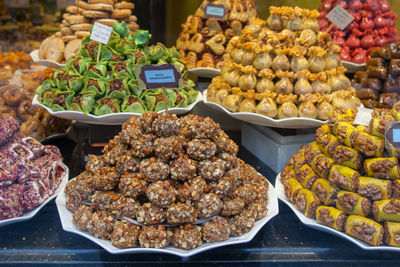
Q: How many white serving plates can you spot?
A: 8